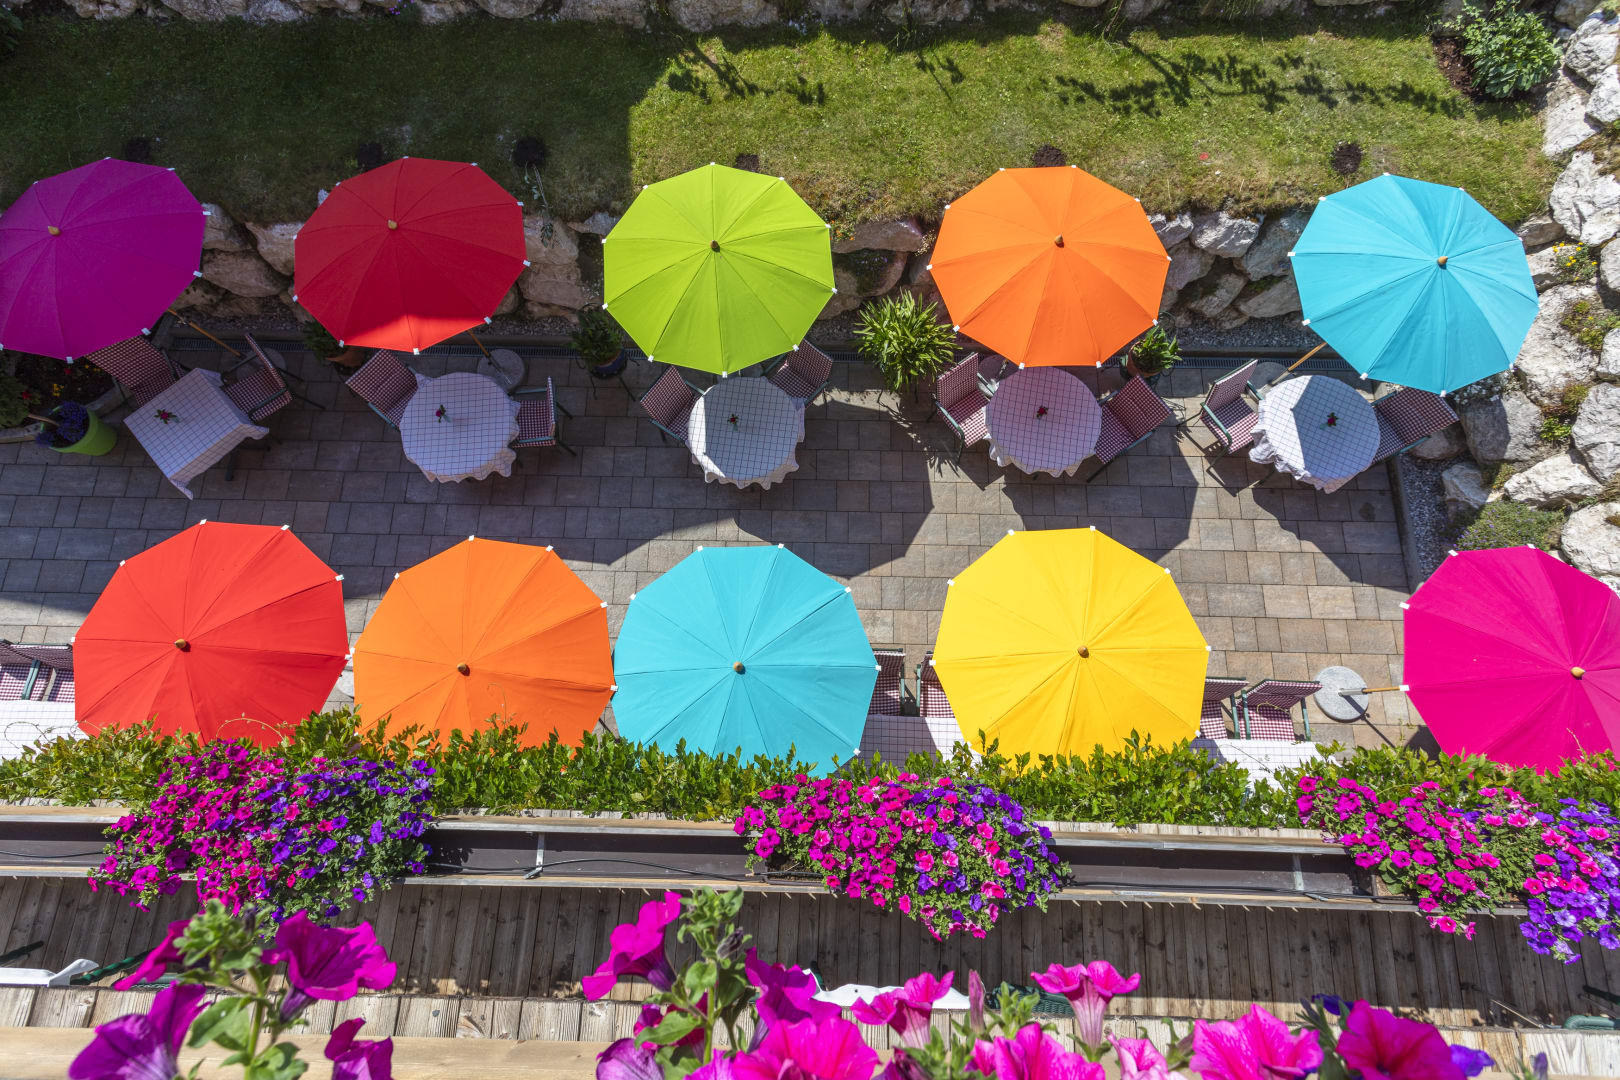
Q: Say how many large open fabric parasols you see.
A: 10